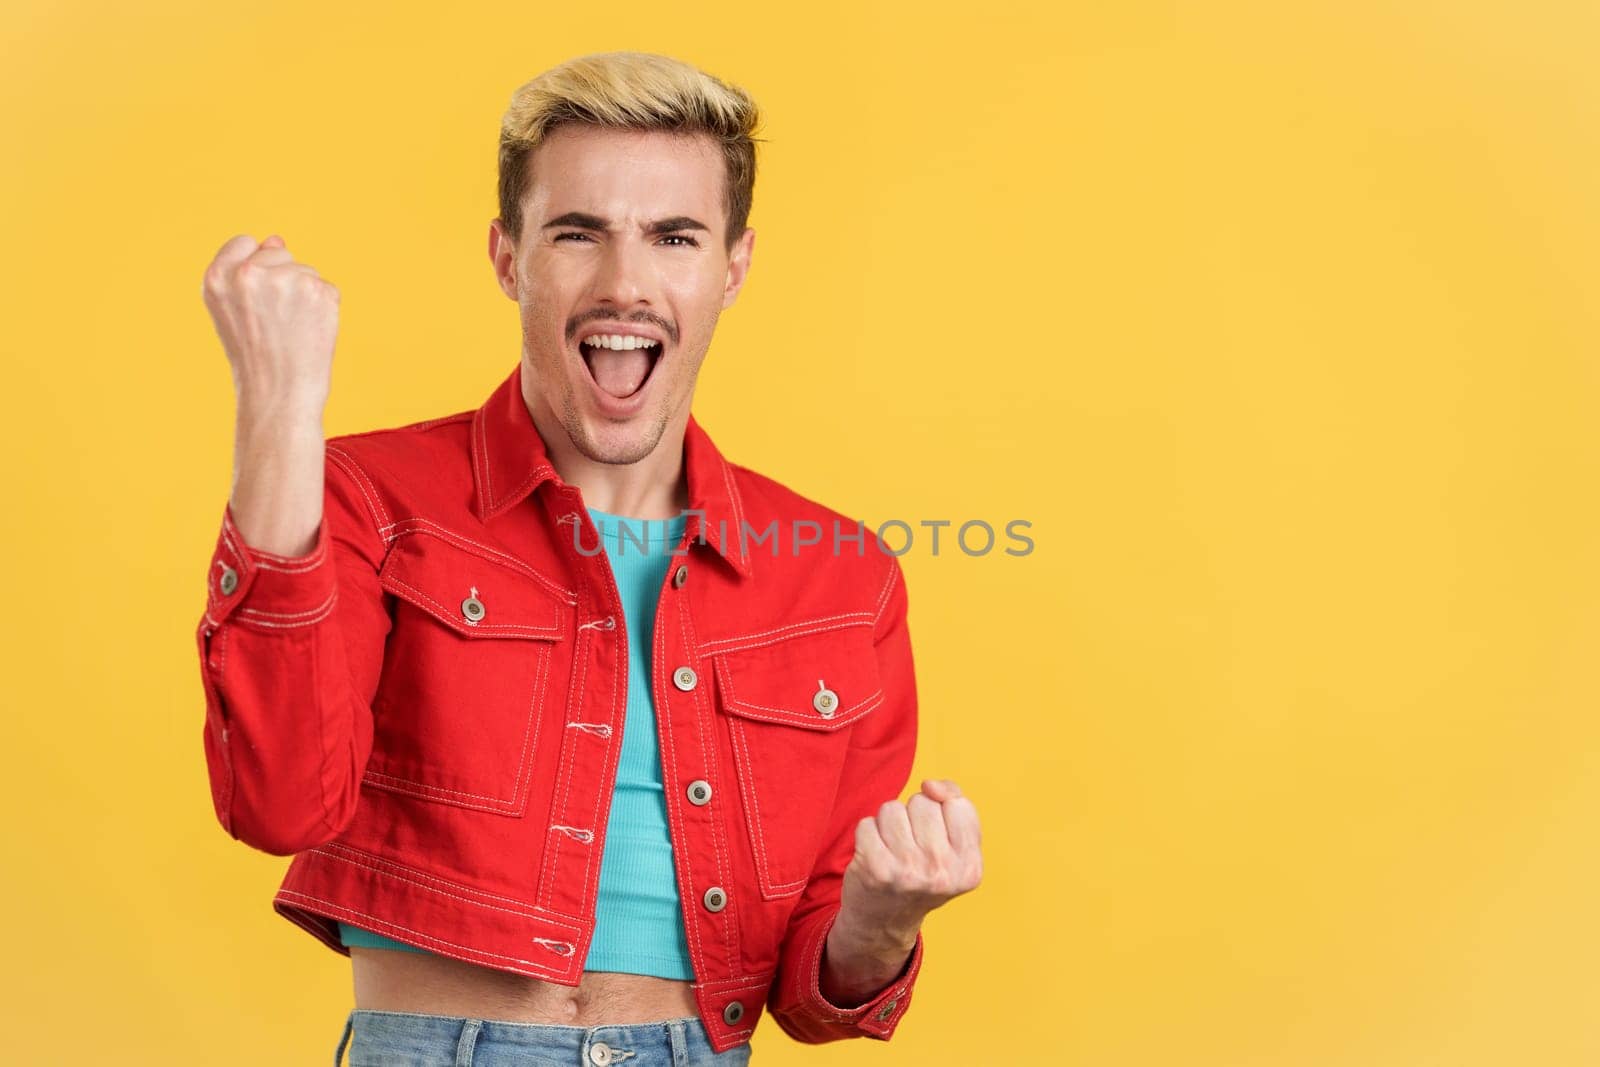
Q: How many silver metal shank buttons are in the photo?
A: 10